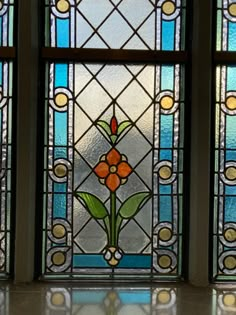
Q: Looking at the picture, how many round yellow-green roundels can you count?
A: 15